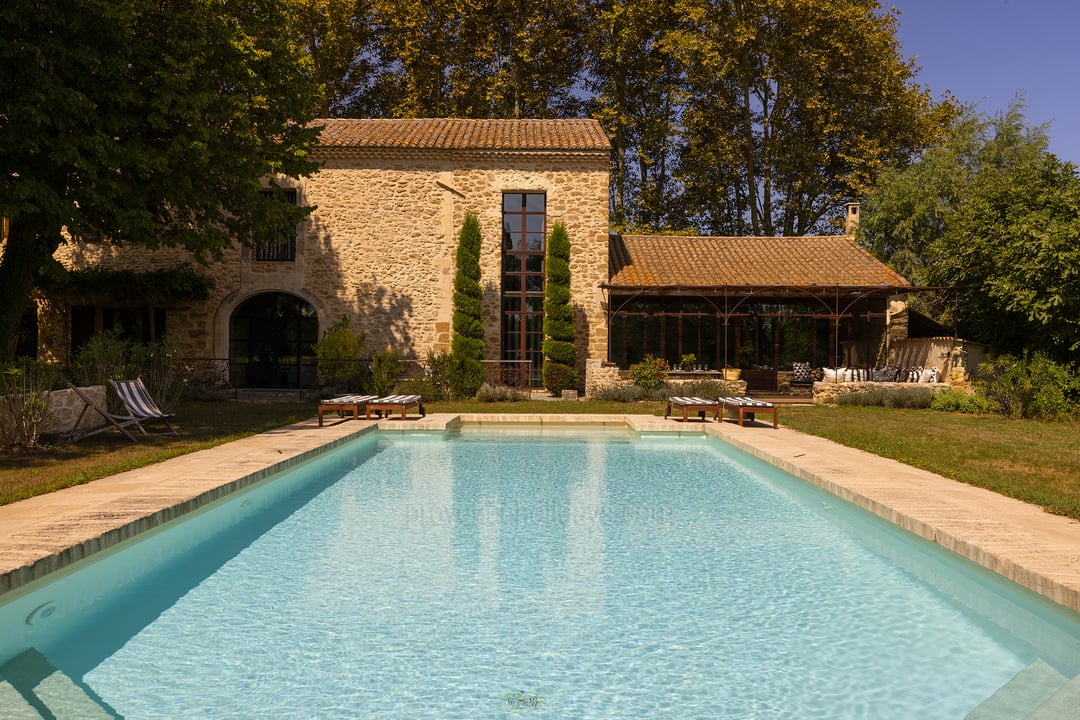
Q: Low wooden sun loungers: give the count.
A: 4